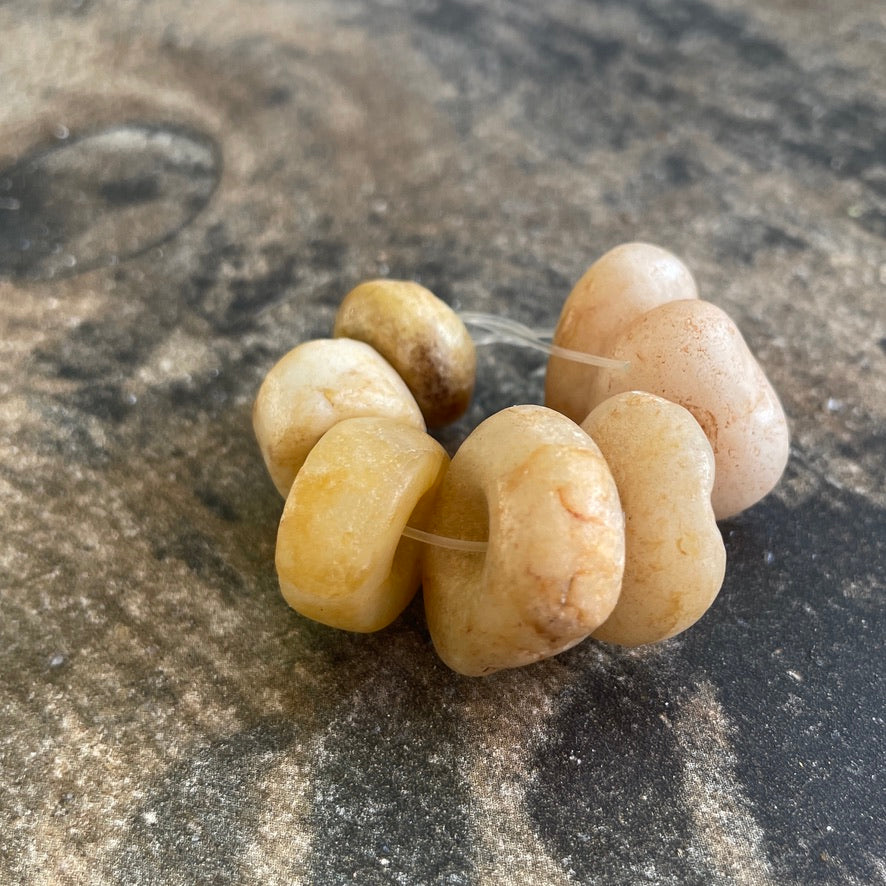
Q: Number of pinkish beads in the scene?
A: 2